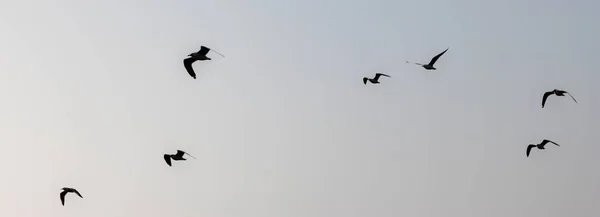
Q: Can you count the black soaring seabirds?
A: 7